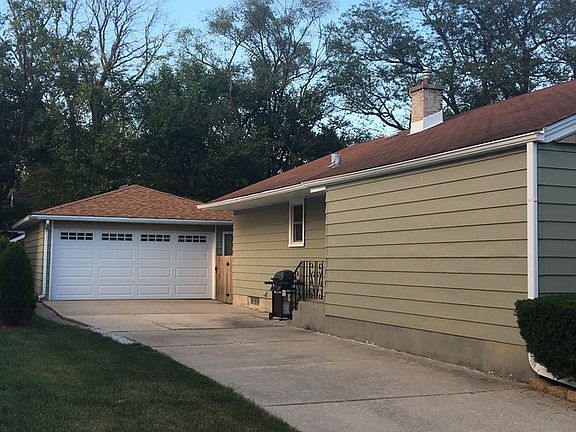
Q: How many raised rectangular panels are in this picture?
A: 12